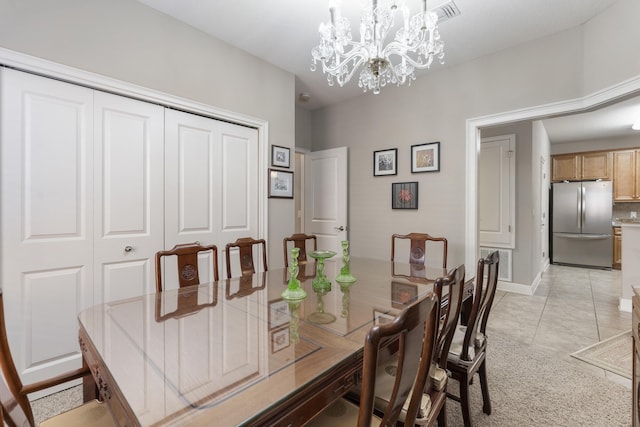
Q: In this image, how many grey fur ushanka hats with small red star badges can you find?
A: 0